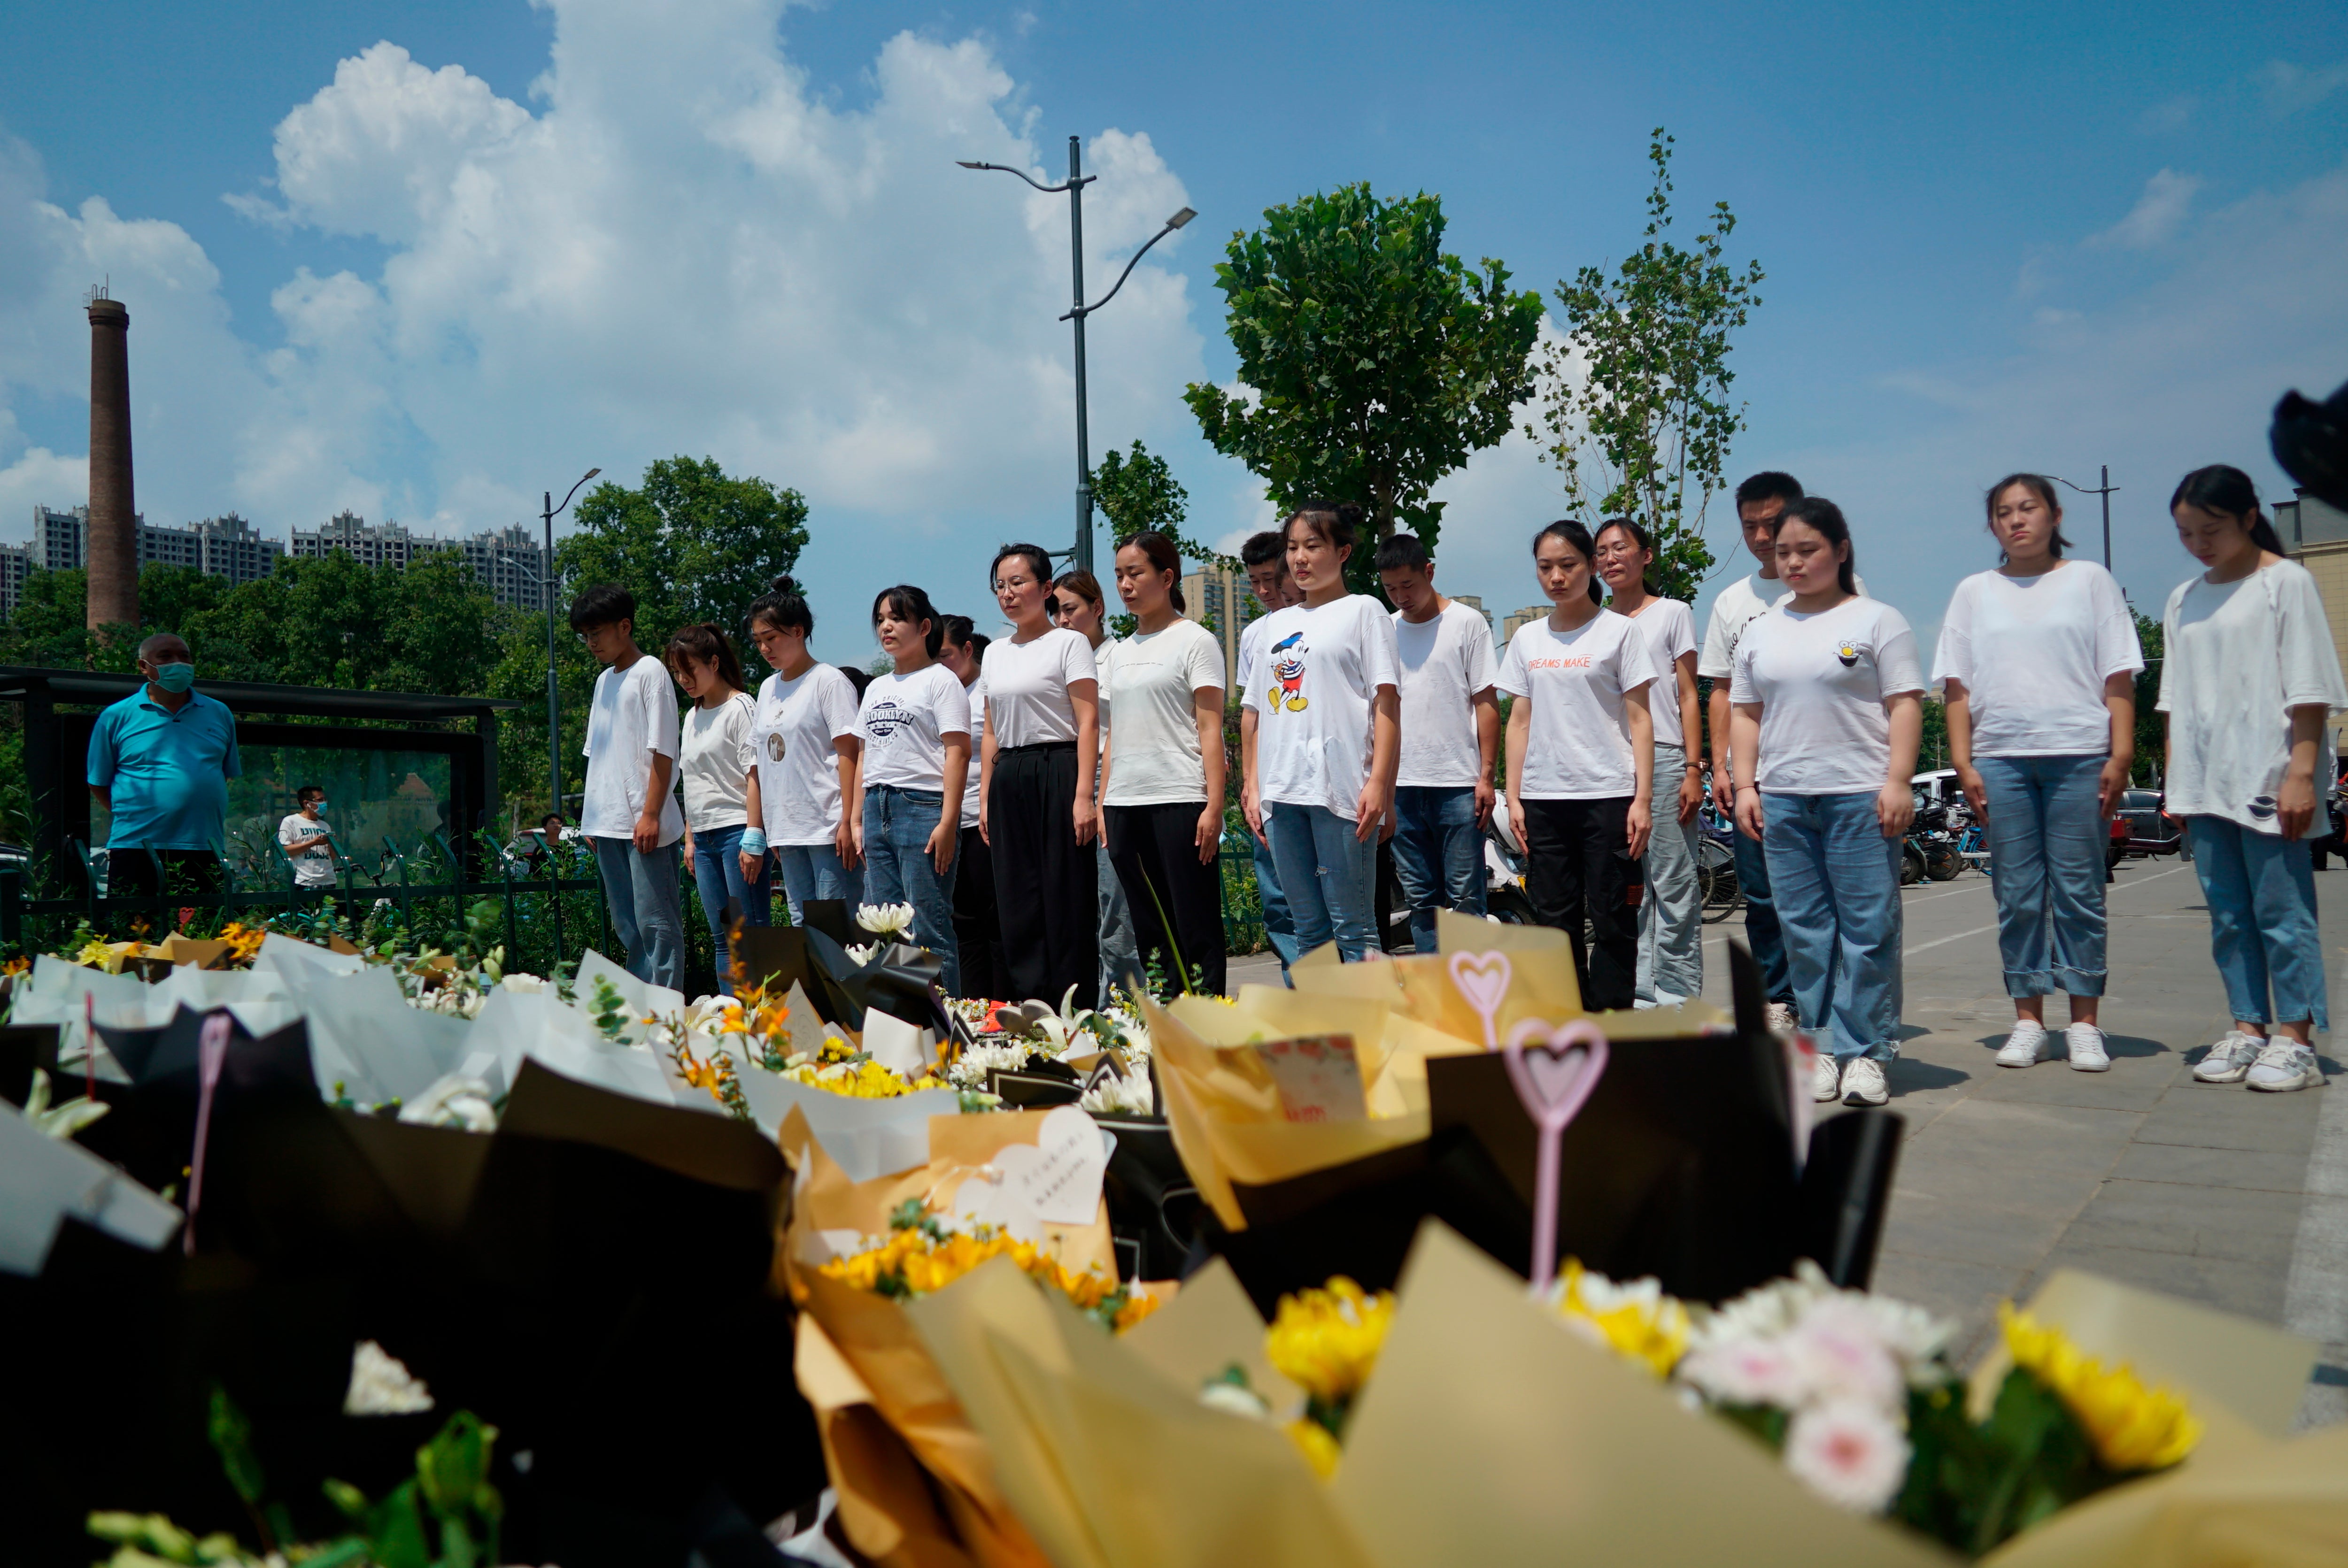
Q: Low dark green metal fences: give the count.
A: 1